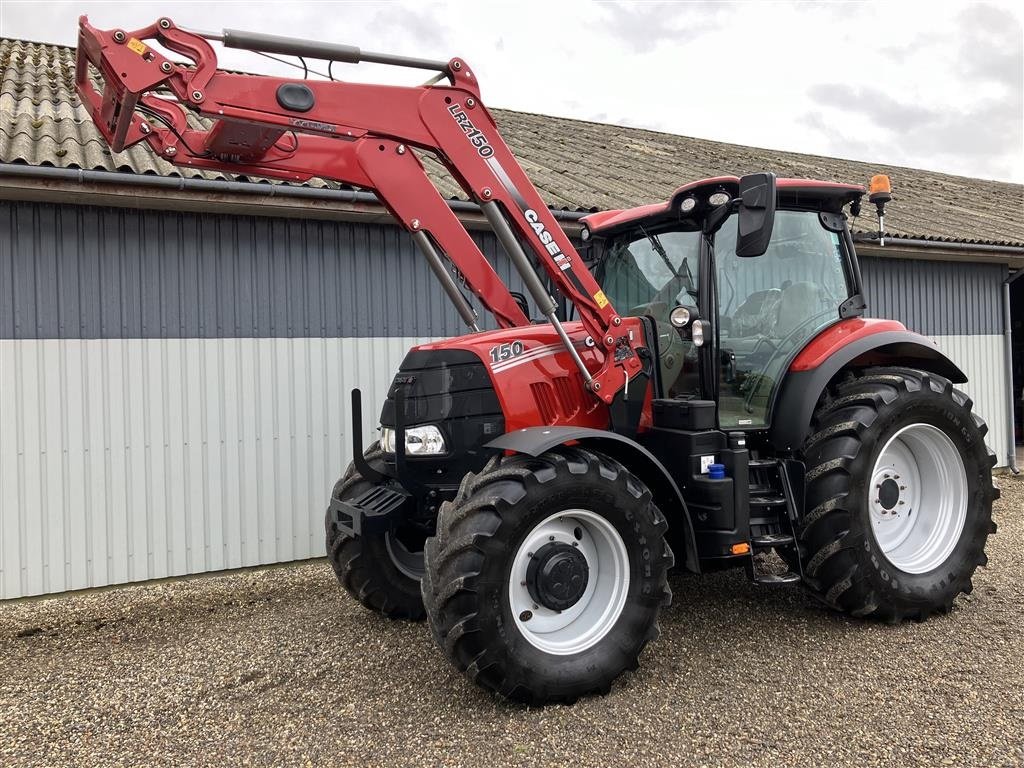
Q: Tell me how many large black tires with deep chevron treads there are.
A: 3